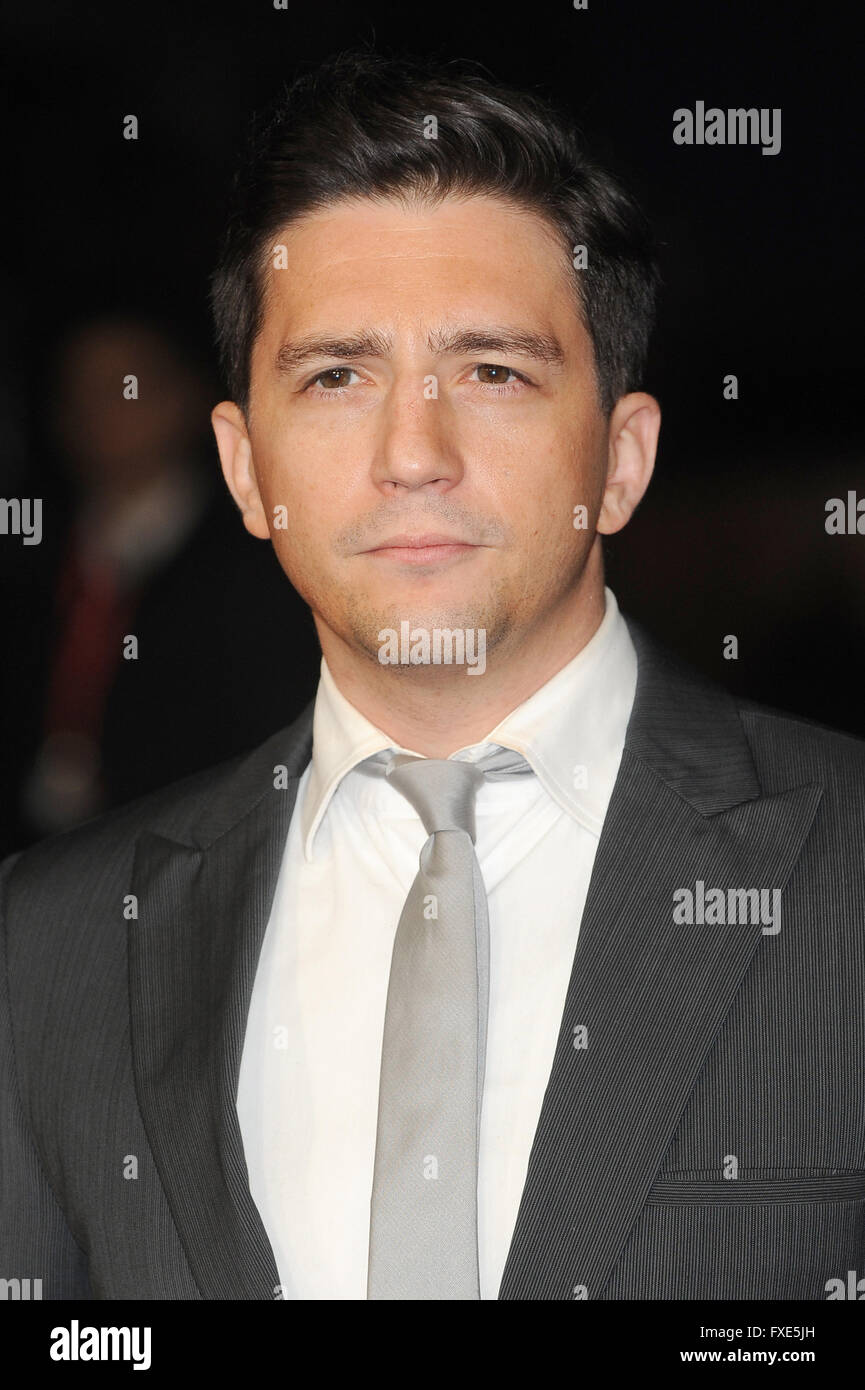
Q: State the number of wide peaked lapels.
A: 2